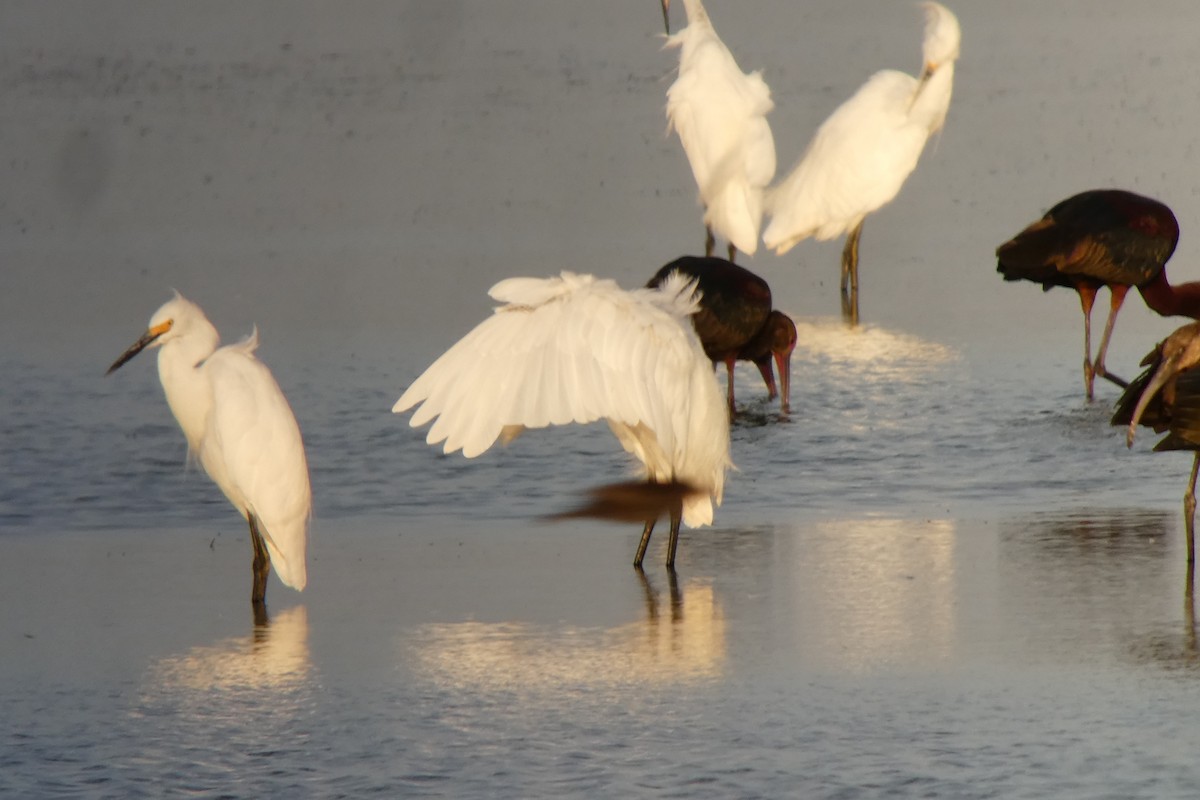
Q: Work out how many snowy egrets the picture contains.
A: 4